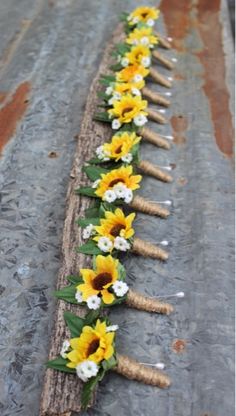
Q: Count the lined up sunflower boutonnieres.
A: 11